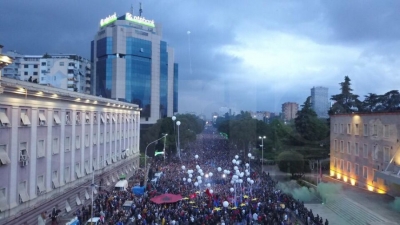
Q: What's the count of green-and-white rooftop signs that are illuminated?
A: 2